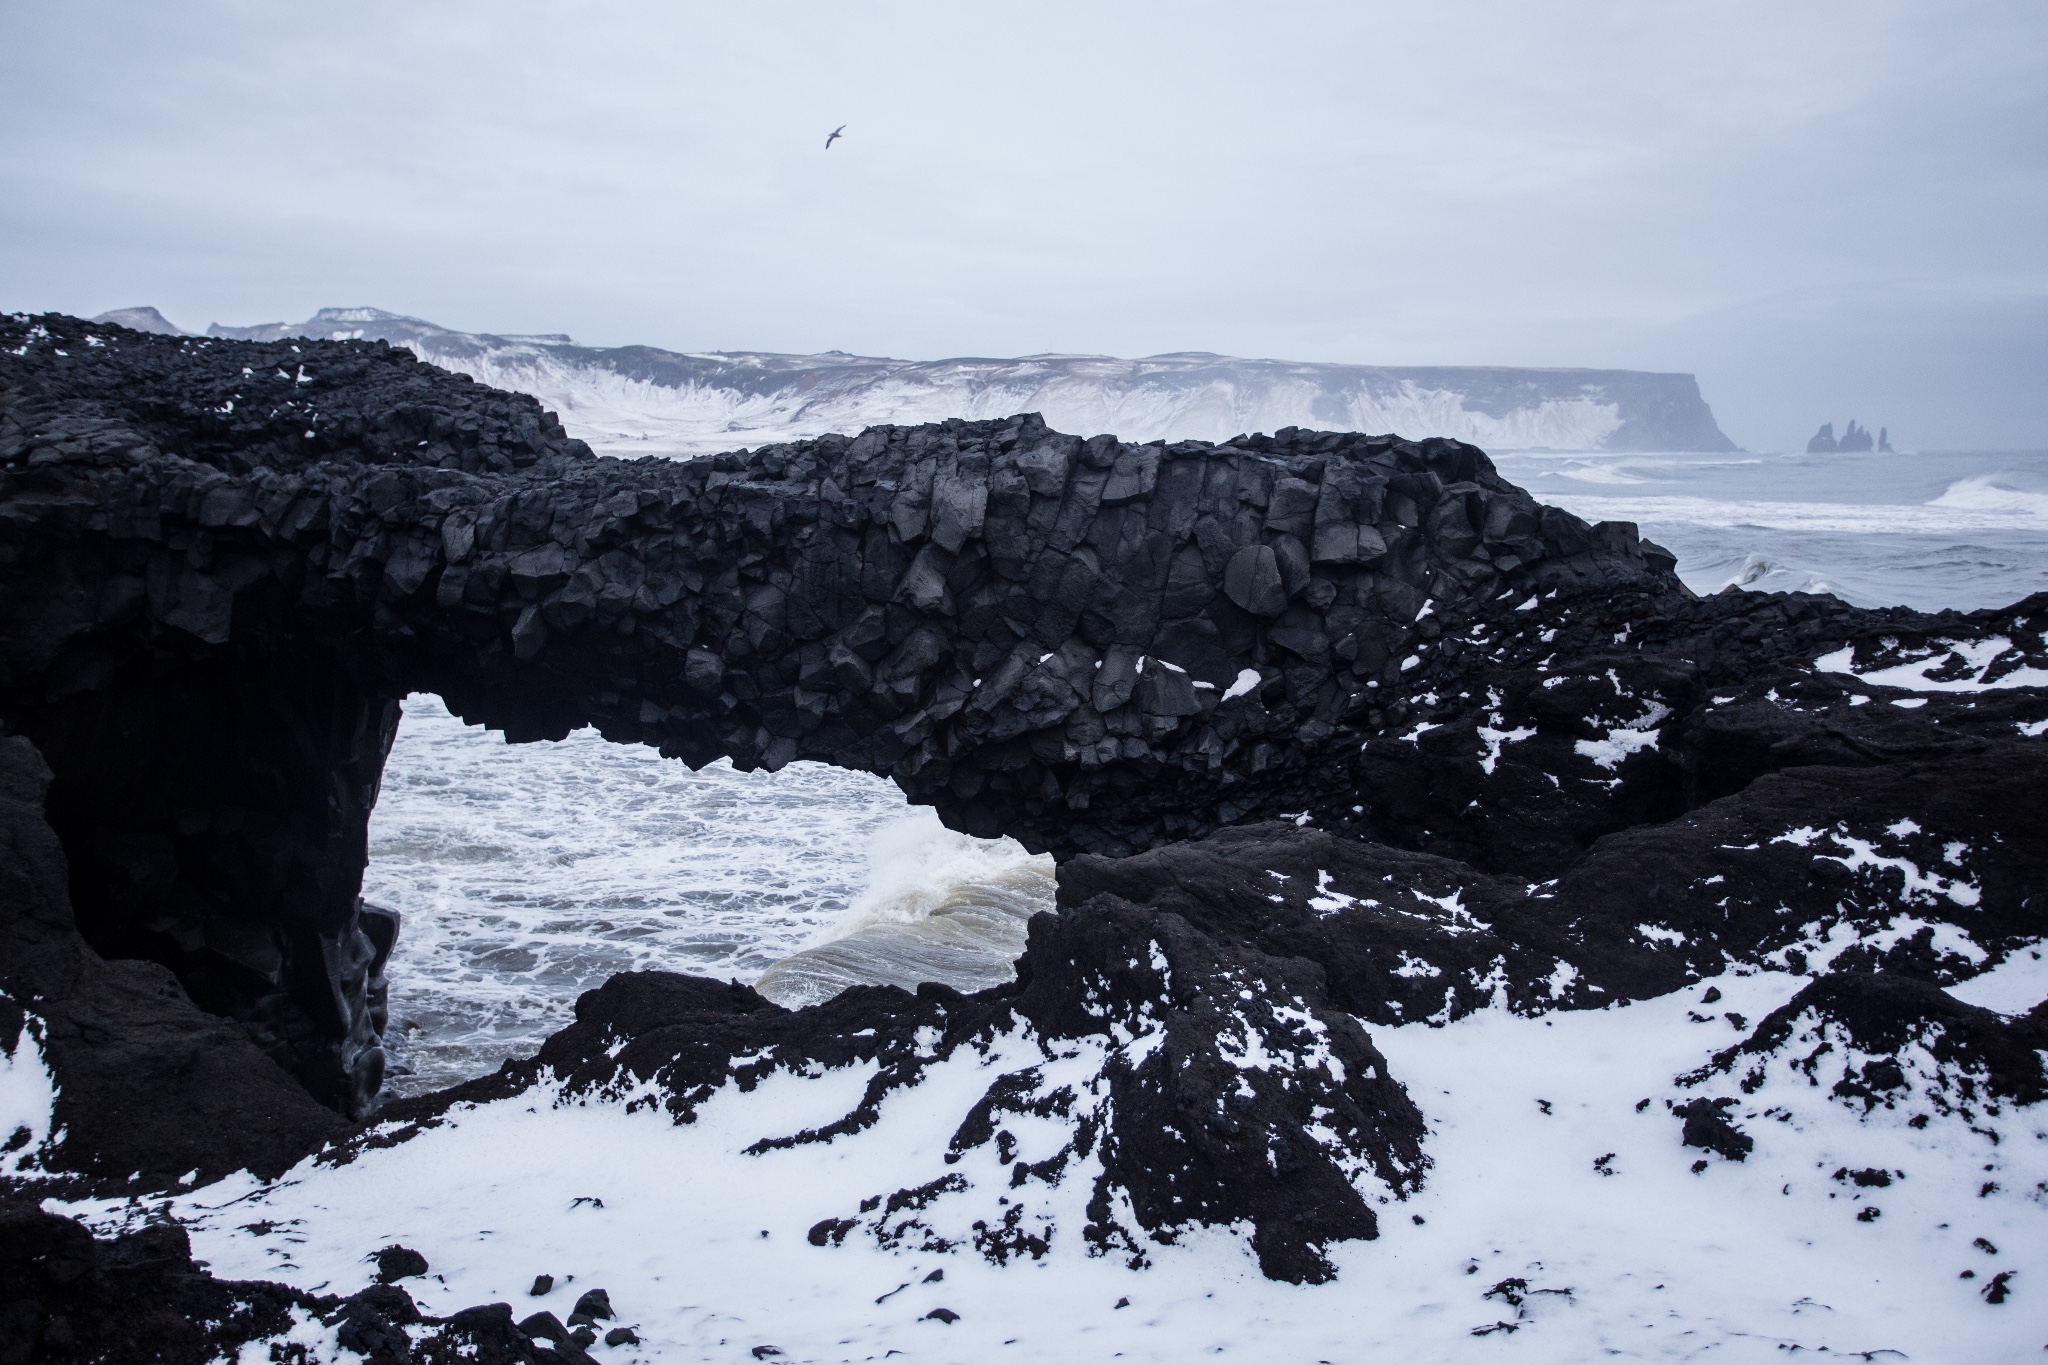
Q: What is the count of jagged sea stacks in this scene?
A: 3